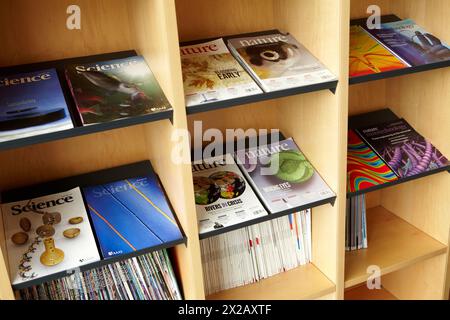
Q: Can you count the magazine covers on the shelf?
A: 12